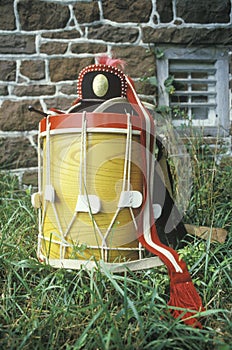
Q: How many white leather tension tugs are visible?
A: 5